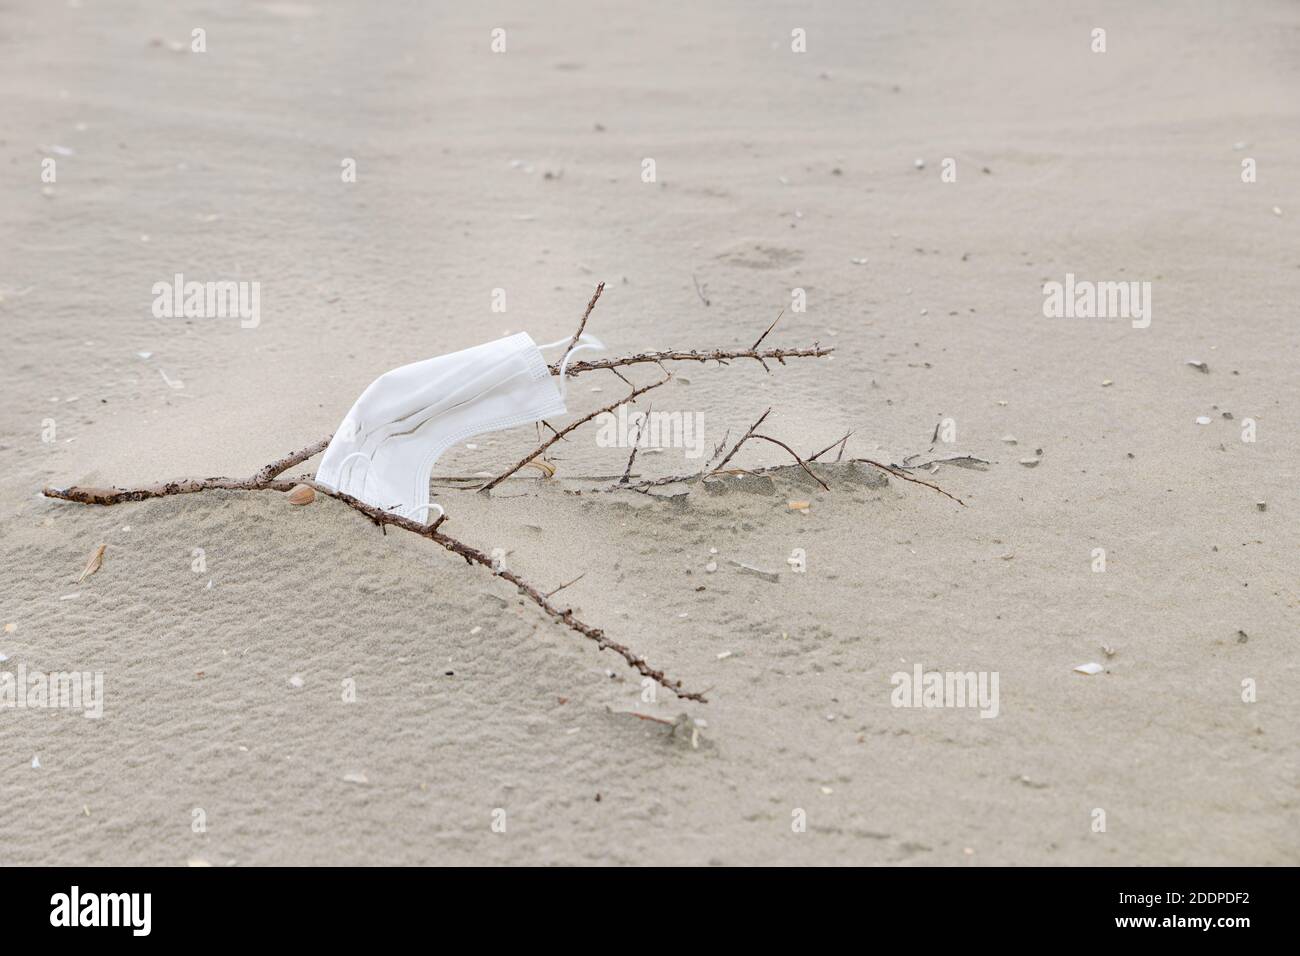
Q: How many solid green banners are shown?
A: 0